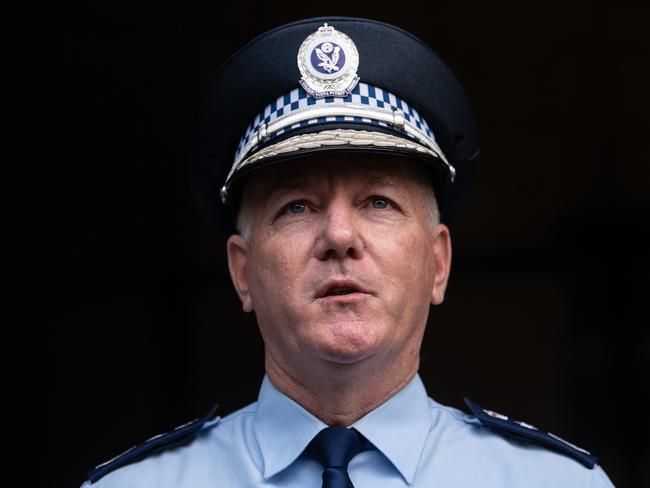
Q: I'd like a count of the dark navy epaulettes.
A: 2